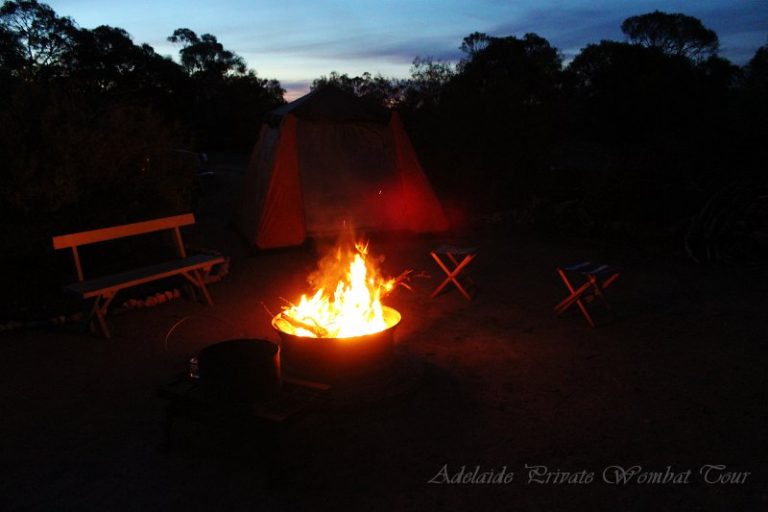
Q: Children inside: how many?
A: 0